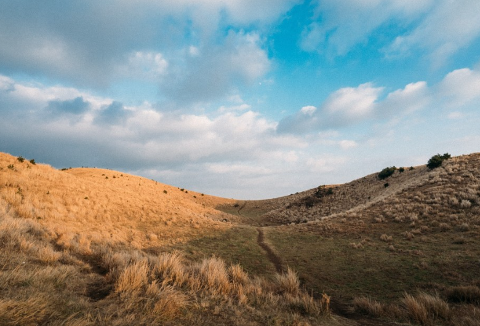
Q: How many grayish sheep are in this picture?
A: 0